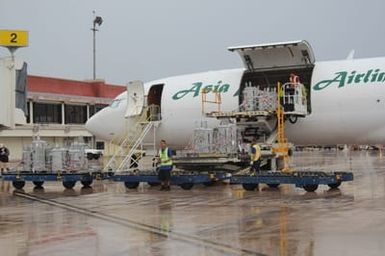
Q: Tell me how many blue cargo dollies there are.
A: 3